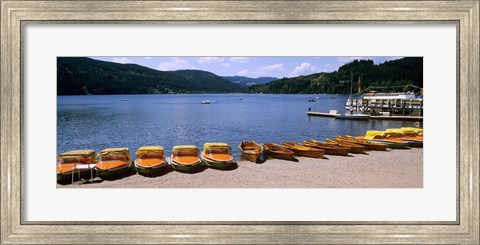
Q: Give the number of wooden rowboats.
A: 6